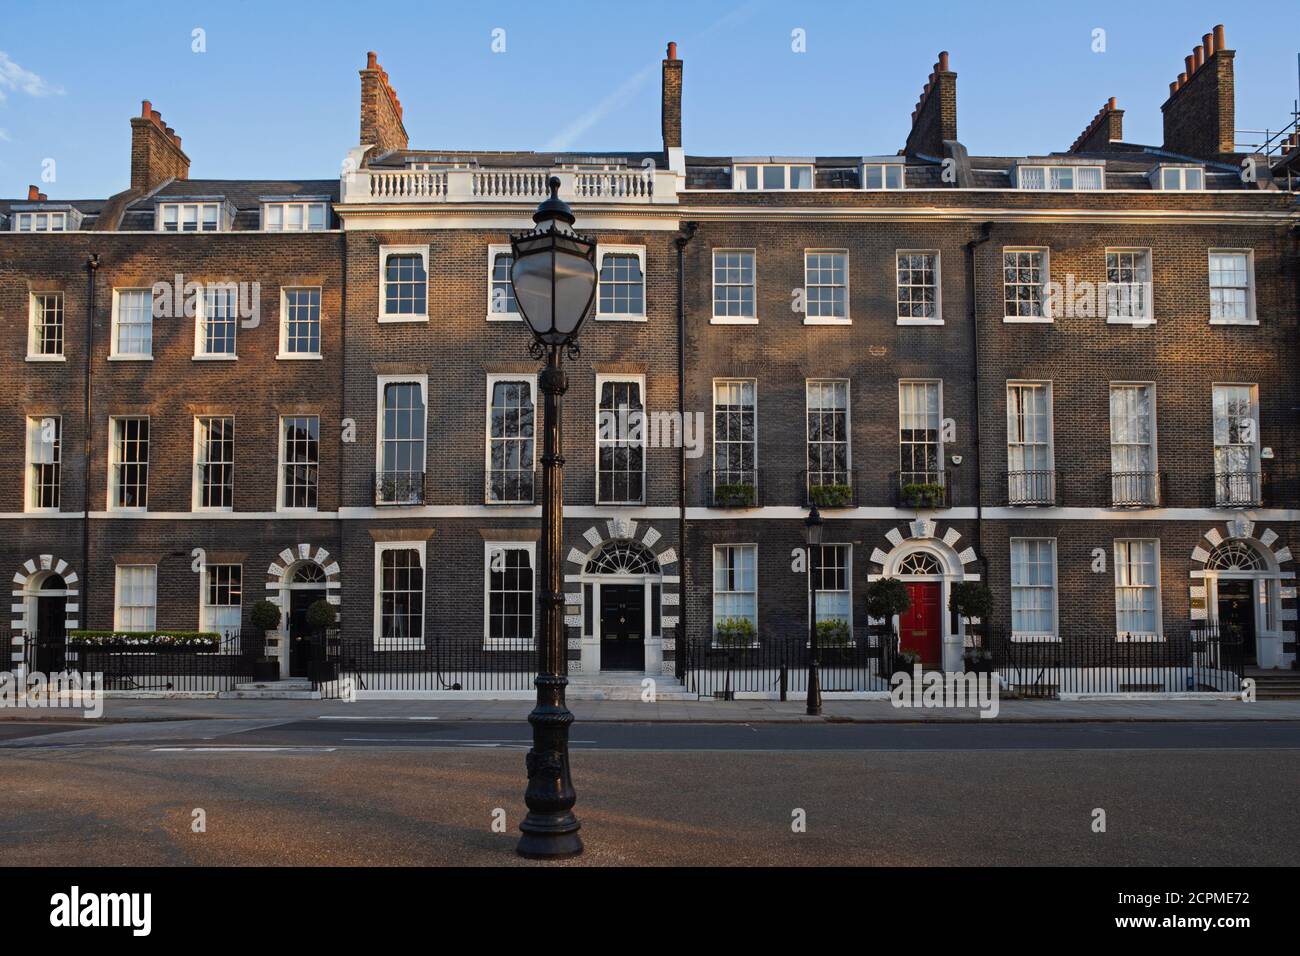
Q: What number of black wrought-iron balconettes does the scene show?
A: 9